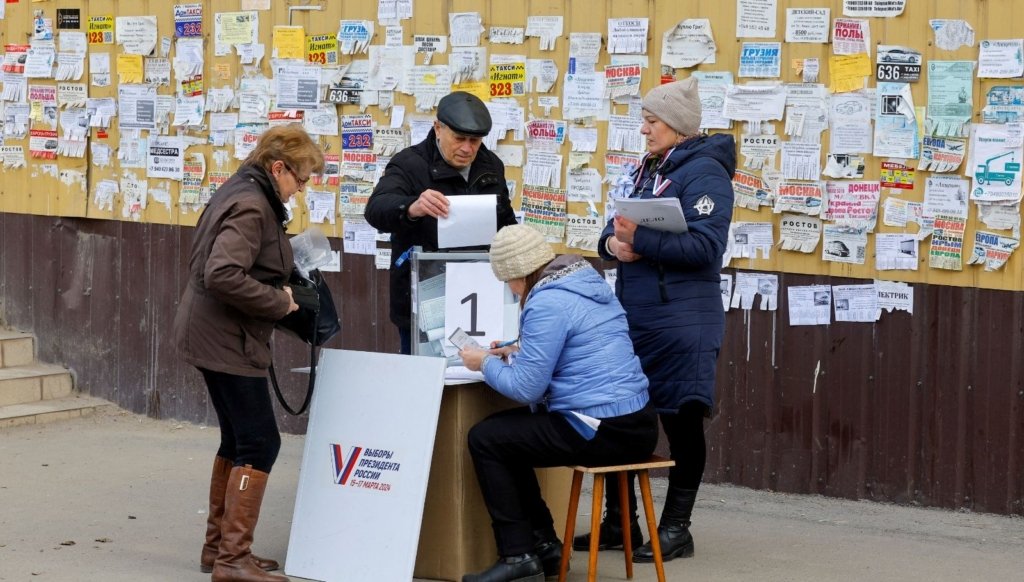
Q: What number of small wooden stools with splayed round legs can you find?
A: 1